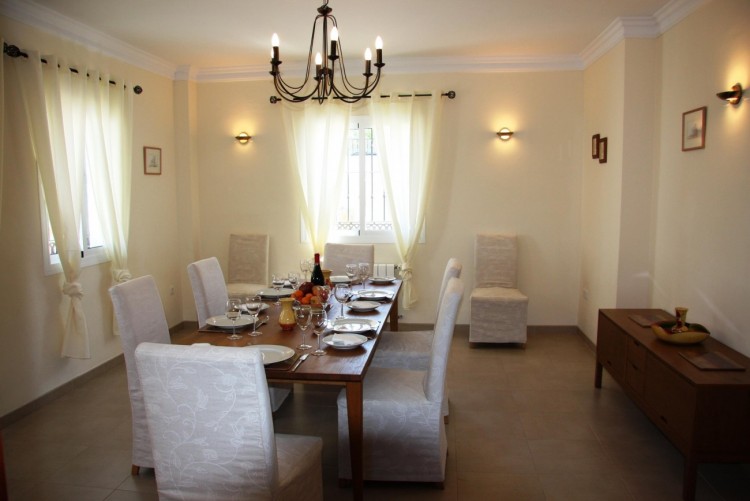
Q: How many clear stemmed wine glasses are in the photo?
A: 12